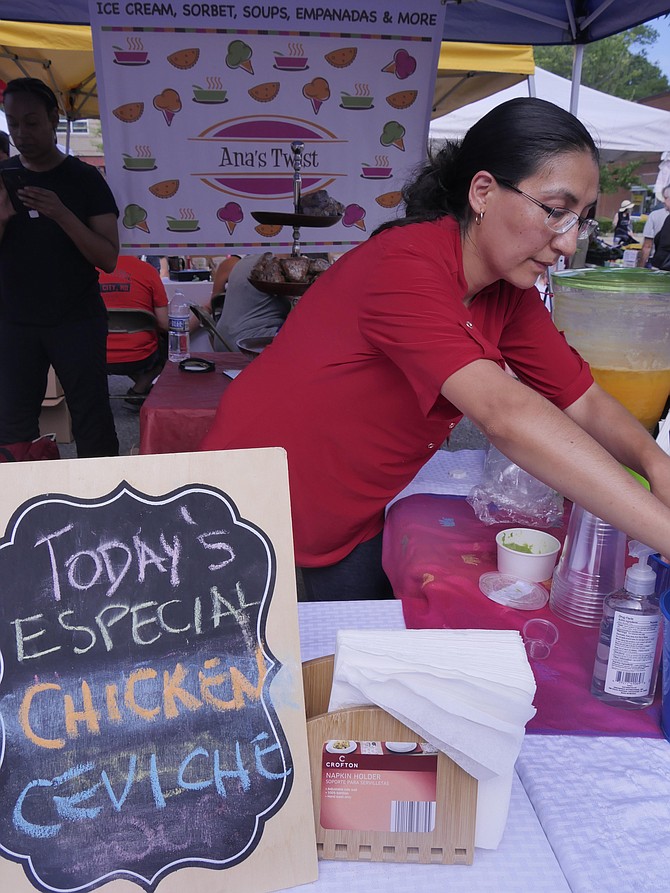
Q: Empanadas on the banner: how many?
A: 8